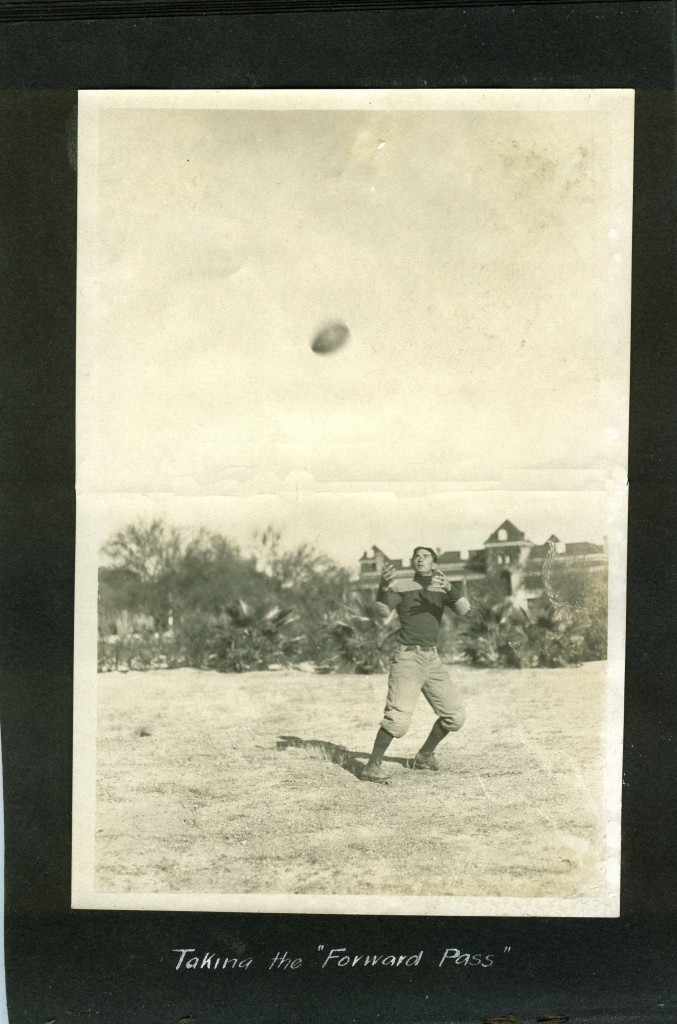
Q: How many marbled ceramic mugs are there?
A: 0